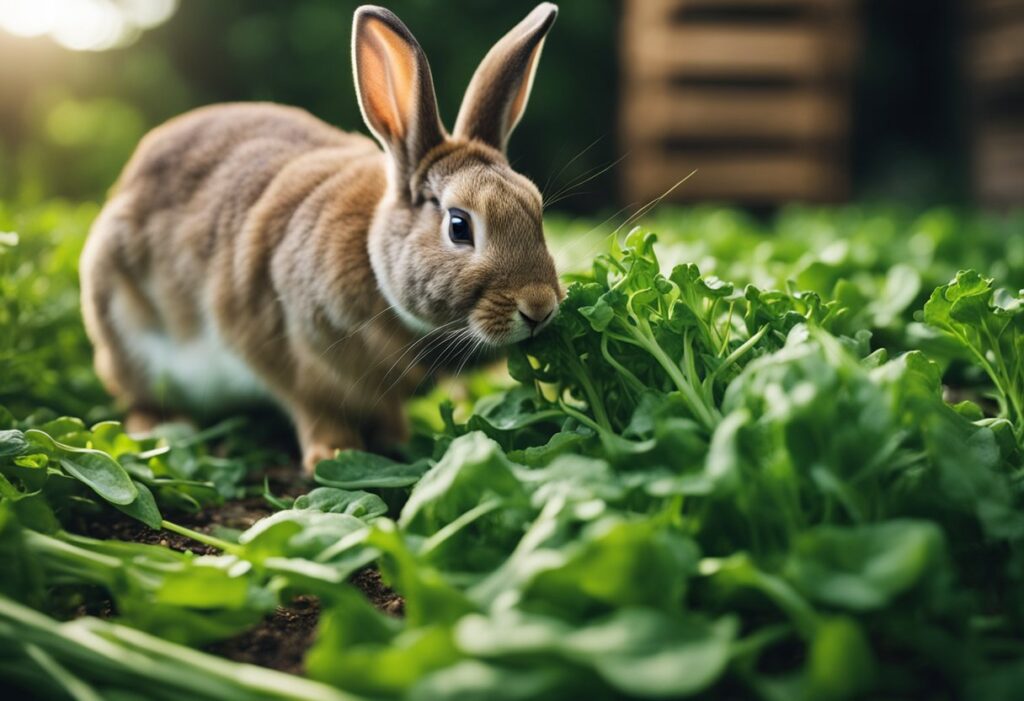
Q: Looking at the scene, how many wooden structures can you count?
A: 2